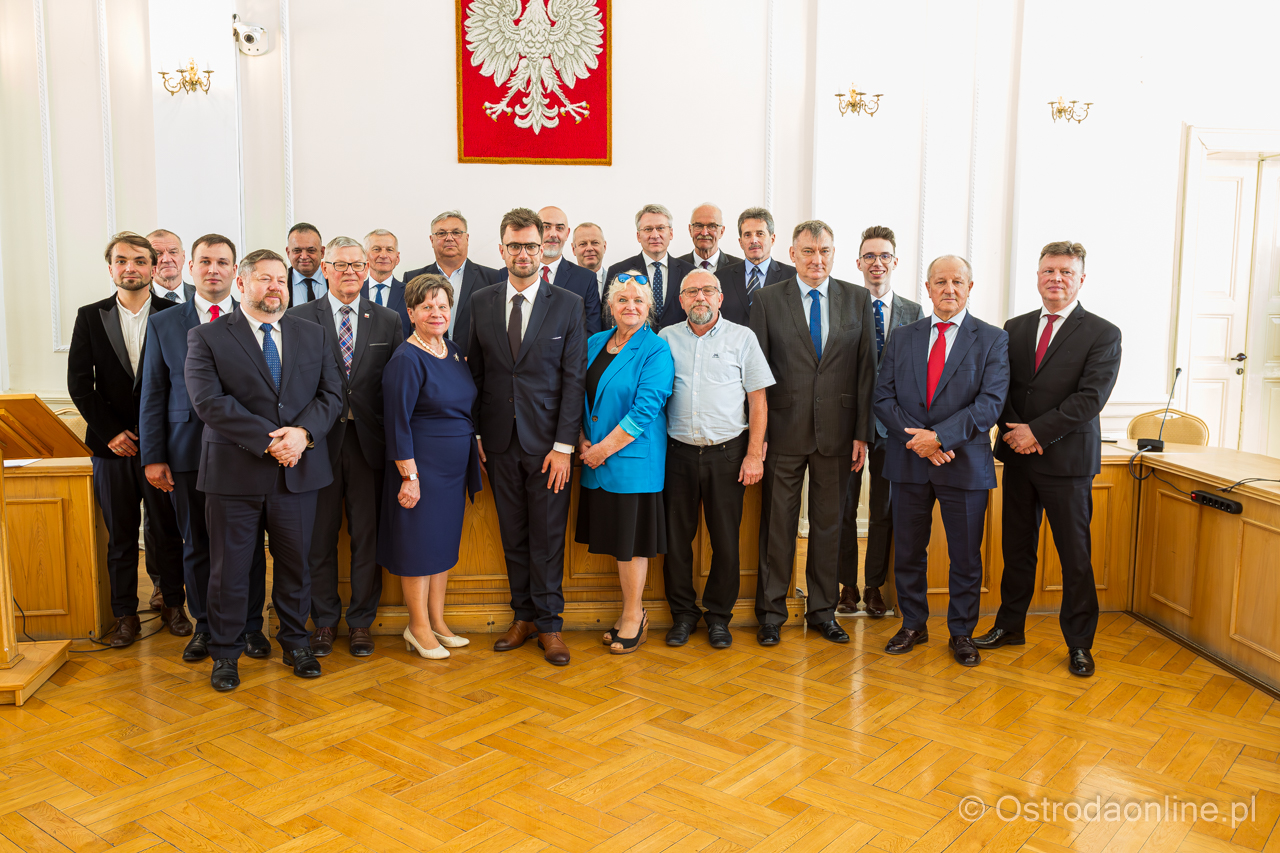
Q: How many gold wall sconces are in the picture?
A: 3